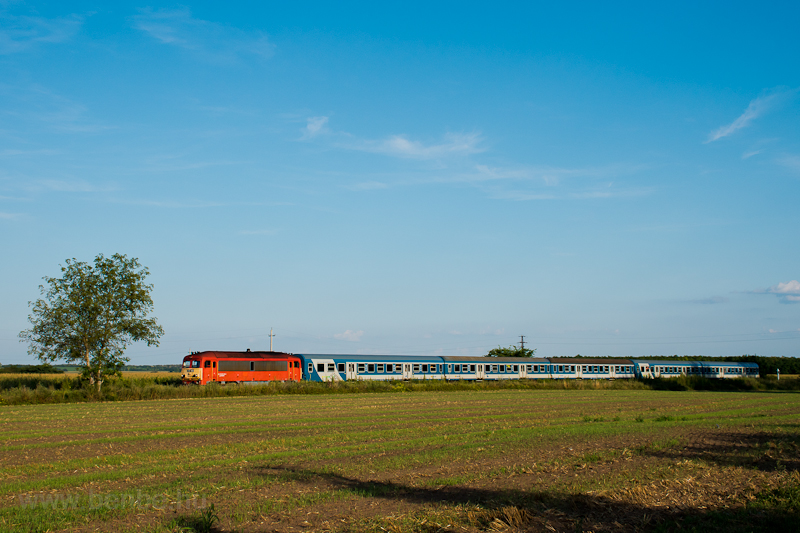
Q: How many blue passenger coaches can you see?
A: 5